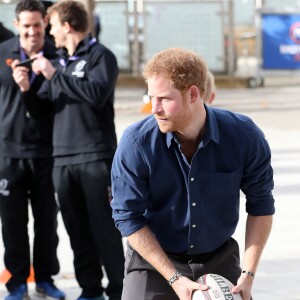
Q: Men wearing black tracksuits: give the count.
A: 2